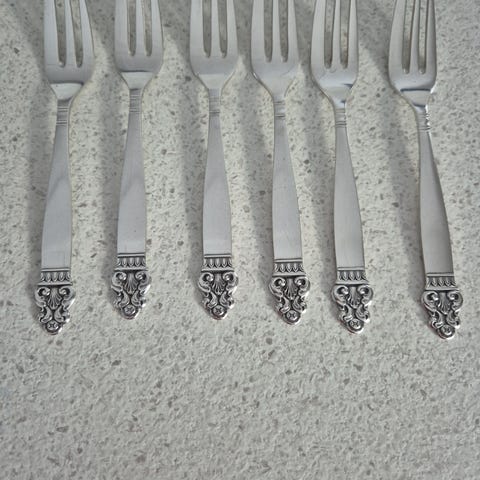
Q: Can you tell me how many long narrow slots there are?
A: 12